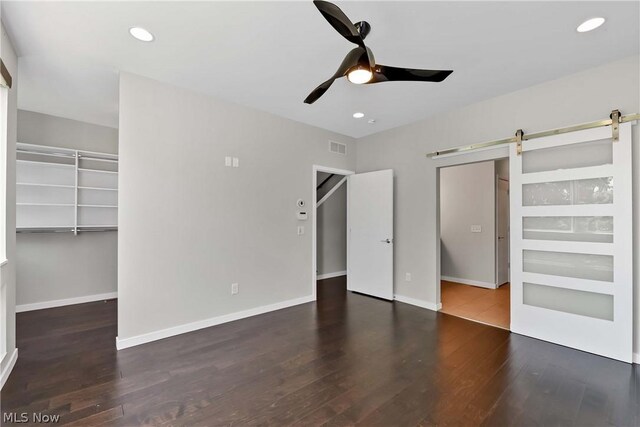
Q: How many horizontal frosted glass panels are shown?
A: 5